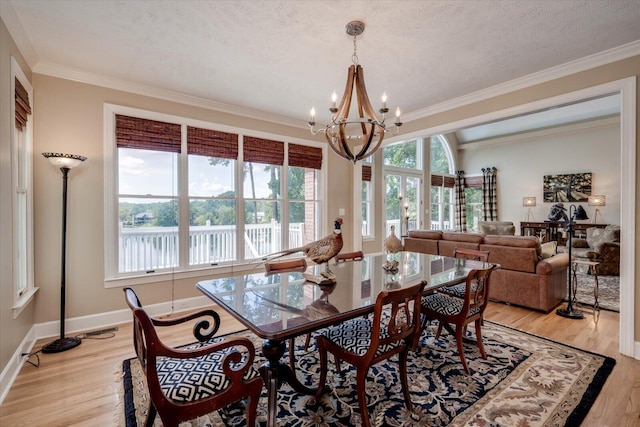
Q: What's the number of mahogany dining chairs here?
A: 6